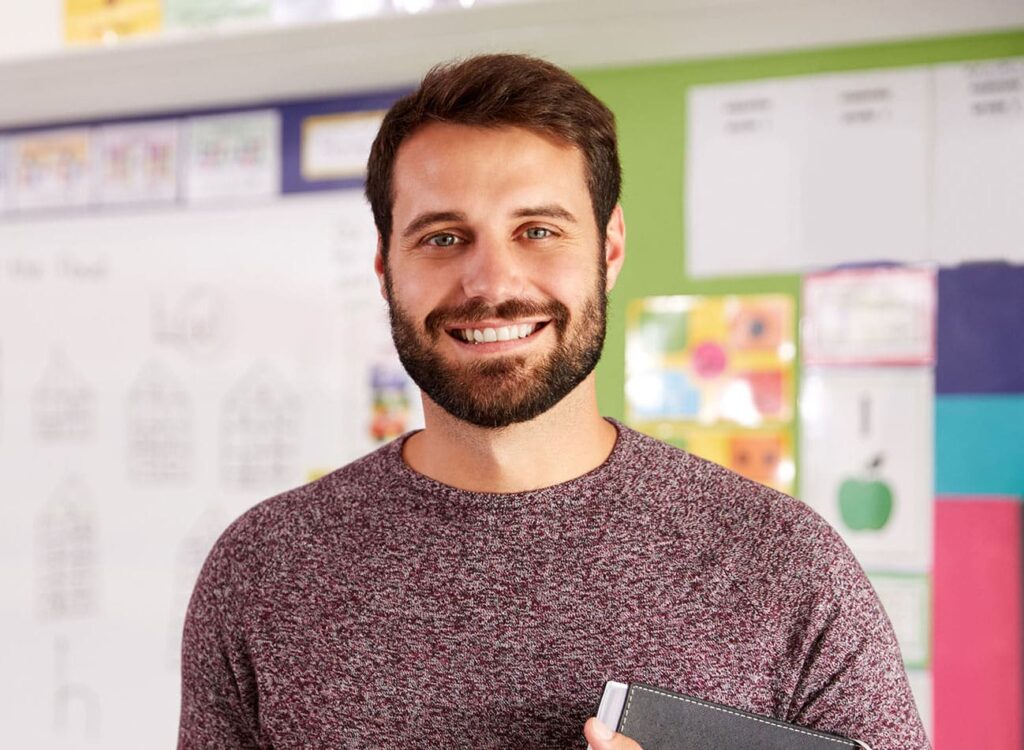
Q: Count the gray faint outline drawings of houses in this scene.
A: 5